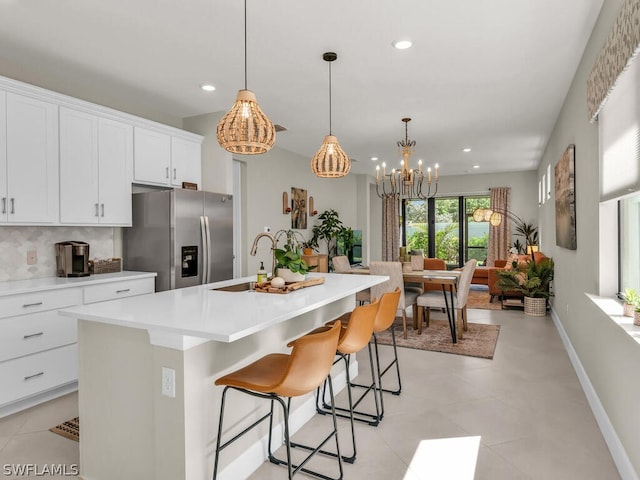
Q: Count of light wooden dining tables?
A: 1